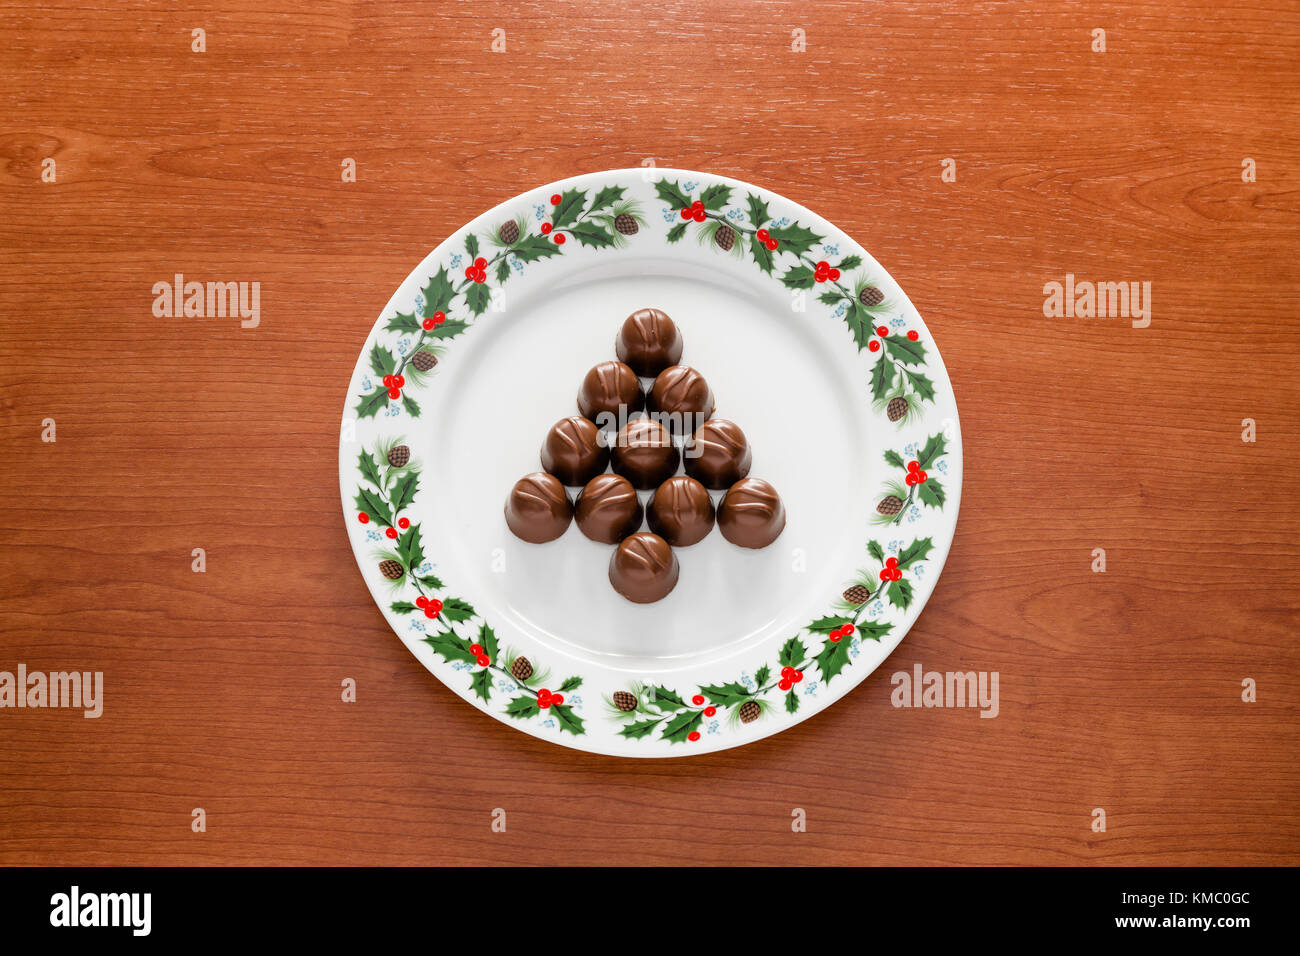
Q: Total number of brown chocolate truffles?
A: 11